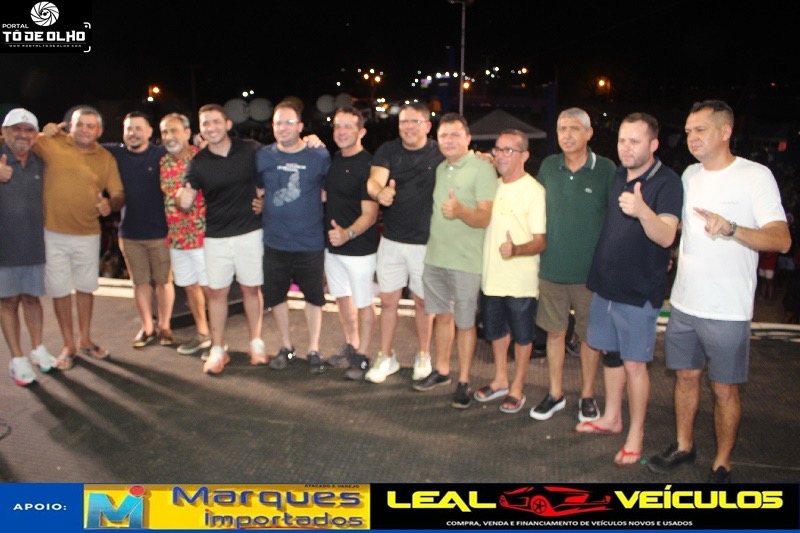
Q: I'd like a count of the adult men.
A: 13